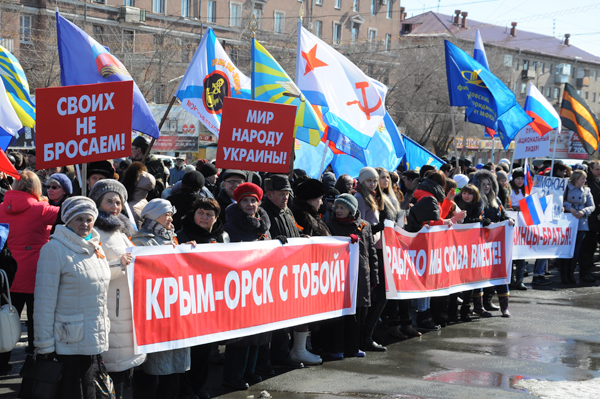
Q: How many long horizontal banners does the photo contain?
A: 3